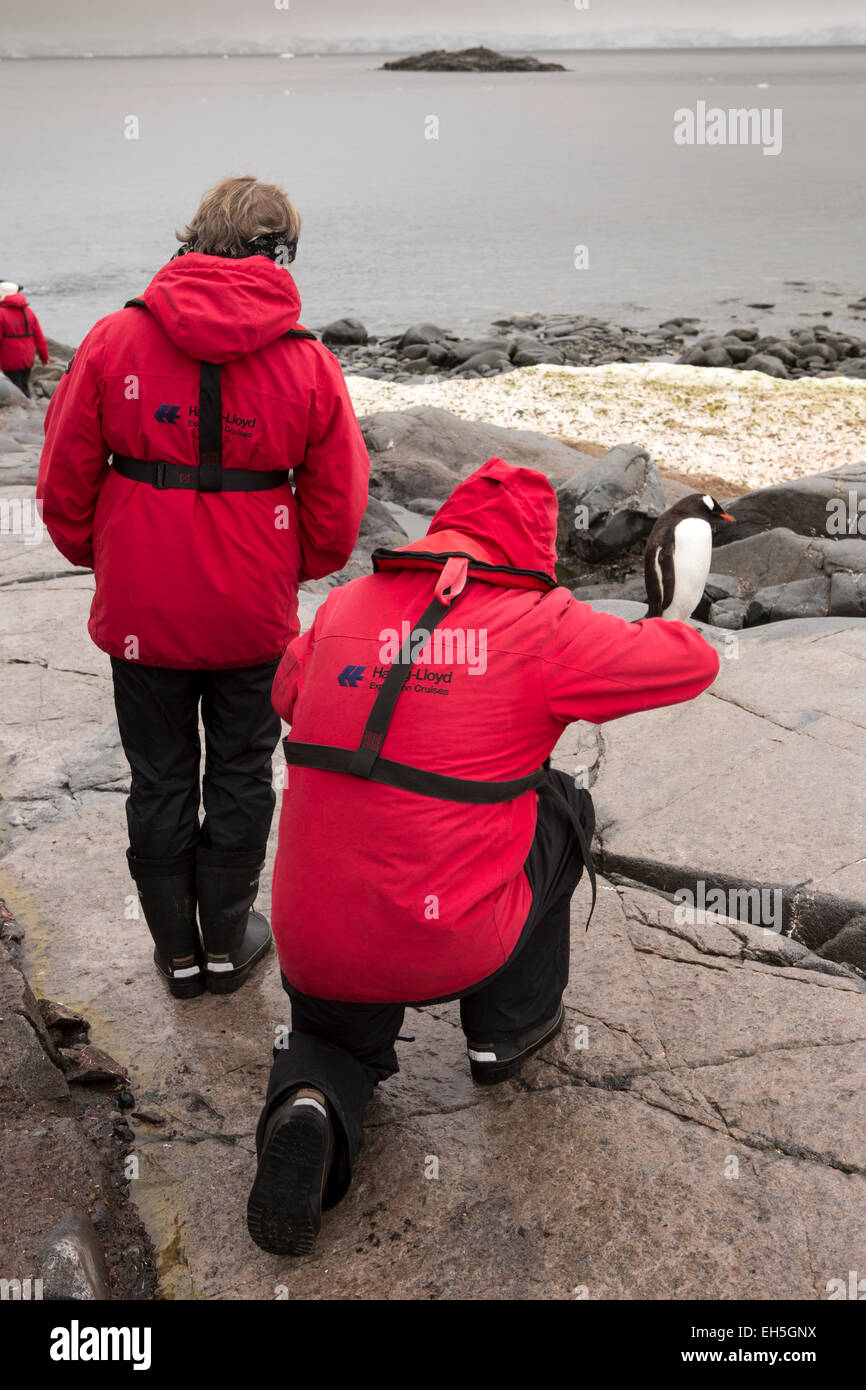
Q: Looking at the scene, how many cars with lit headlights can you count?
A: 0